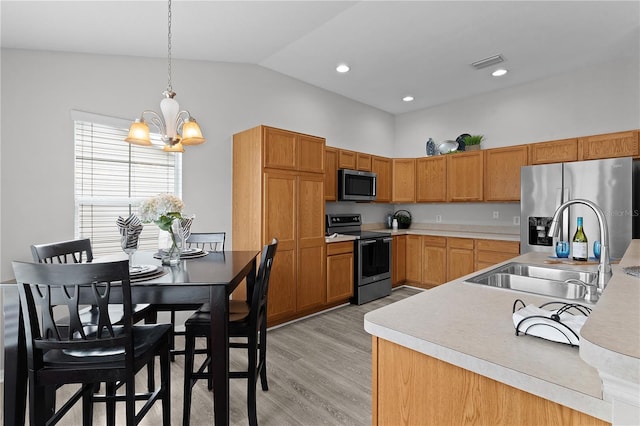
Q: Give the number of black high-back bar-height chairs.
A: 4